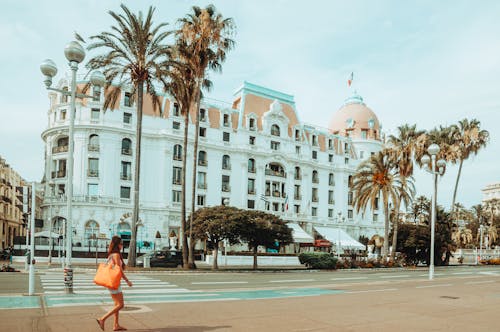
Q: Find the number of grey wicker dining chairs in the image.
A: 0